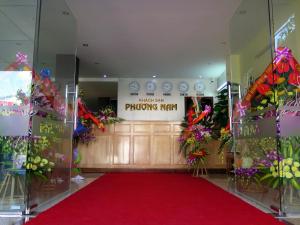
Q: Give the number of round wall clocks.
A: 5